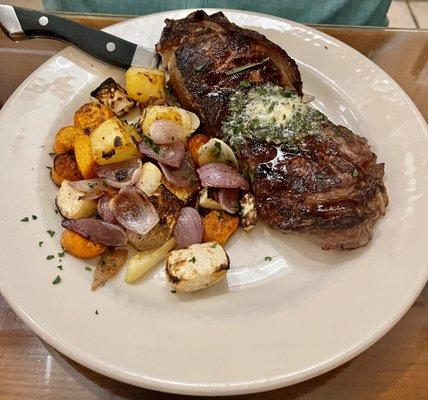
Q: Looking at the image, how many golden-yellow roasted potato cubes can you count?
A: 2